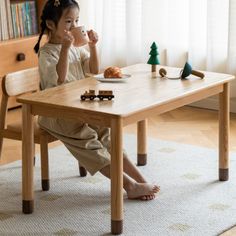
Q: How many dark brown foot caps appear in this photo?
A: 6